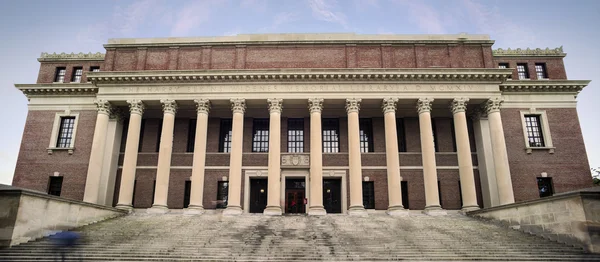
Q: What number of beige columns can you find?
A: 12